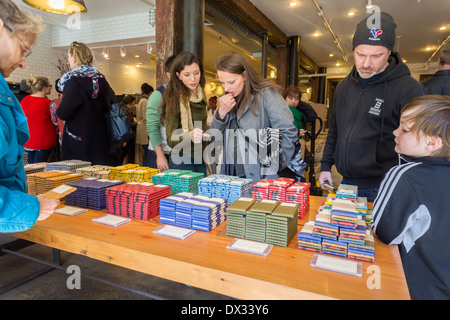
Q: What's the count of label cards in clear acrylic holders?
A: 5